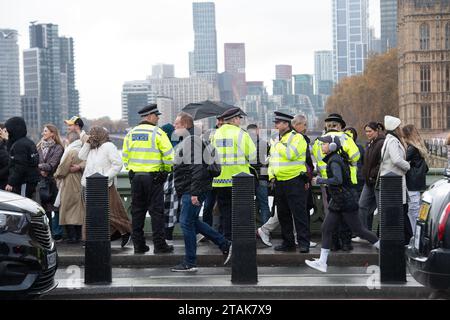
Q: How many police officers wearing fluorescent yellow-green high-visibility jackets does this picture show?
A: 4